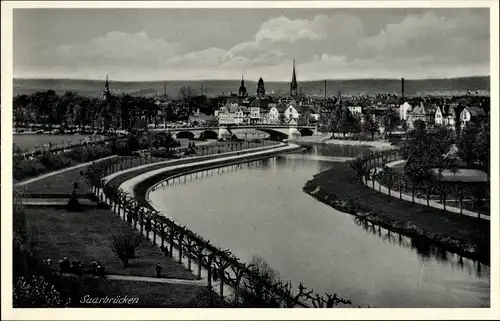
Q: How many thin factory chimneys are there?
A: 2